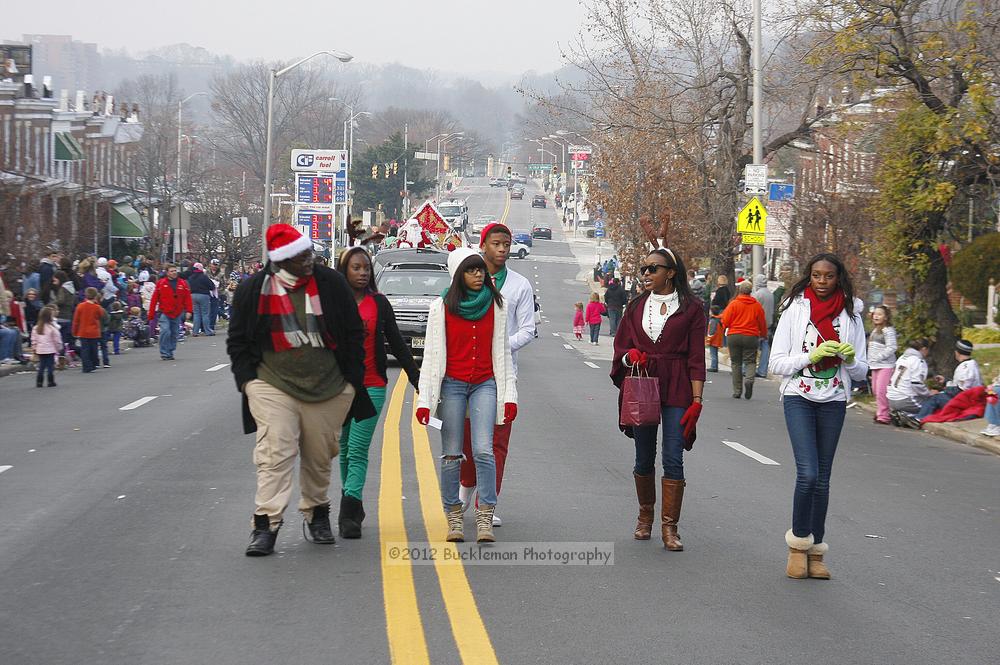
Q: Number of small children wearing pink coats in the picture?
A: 3